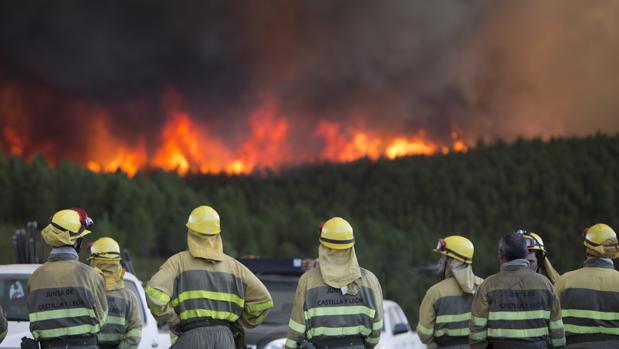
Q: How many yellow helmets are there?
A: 7